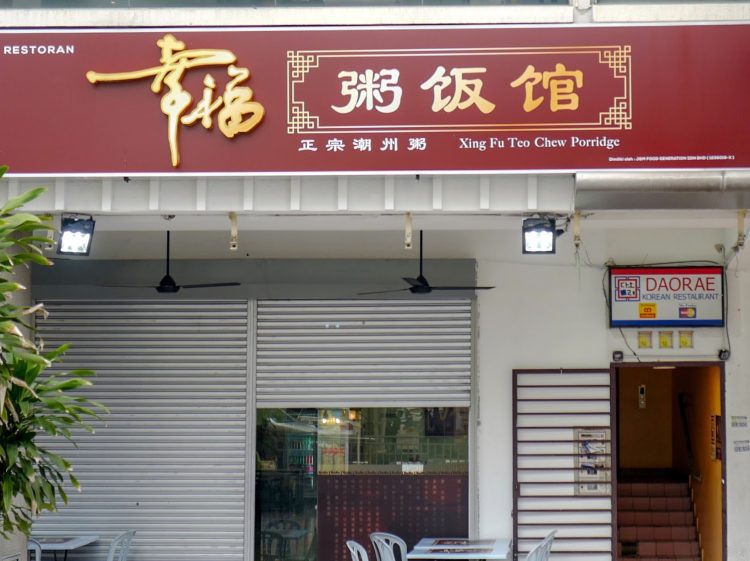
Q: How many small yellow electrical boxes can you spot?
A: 3